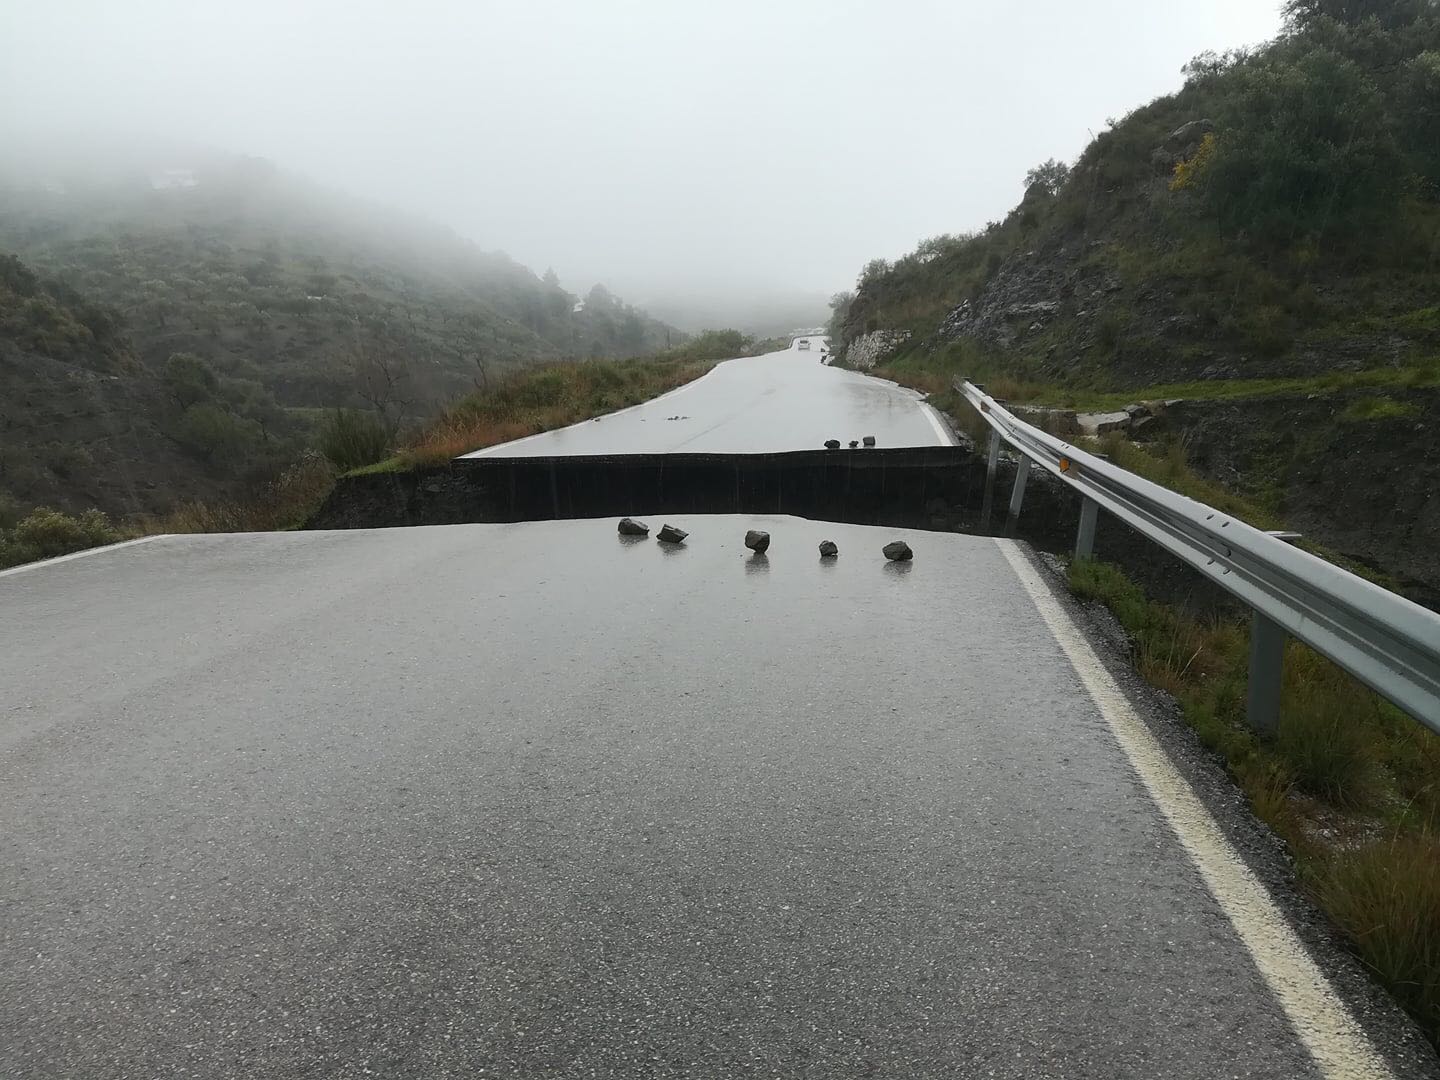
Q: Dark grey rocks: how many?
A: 8